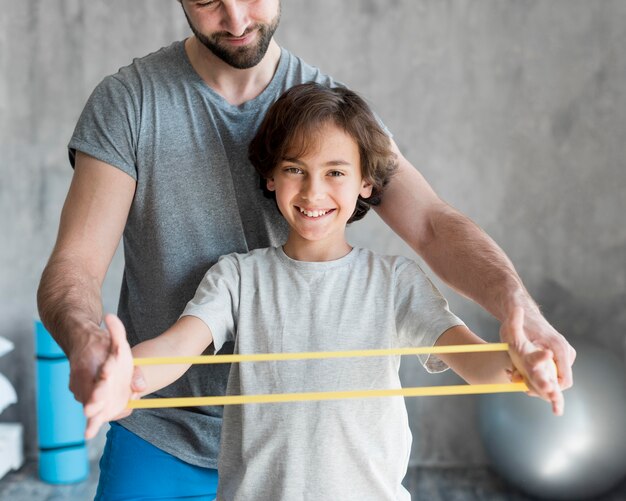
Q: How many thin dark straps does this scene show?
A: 2